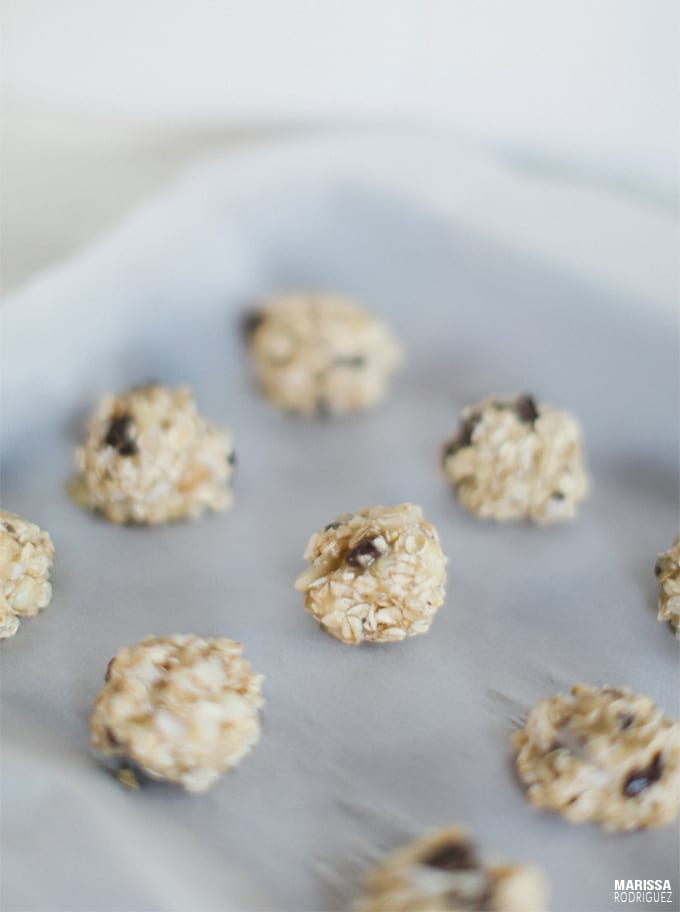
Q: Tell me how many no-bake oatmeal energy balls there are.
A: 9